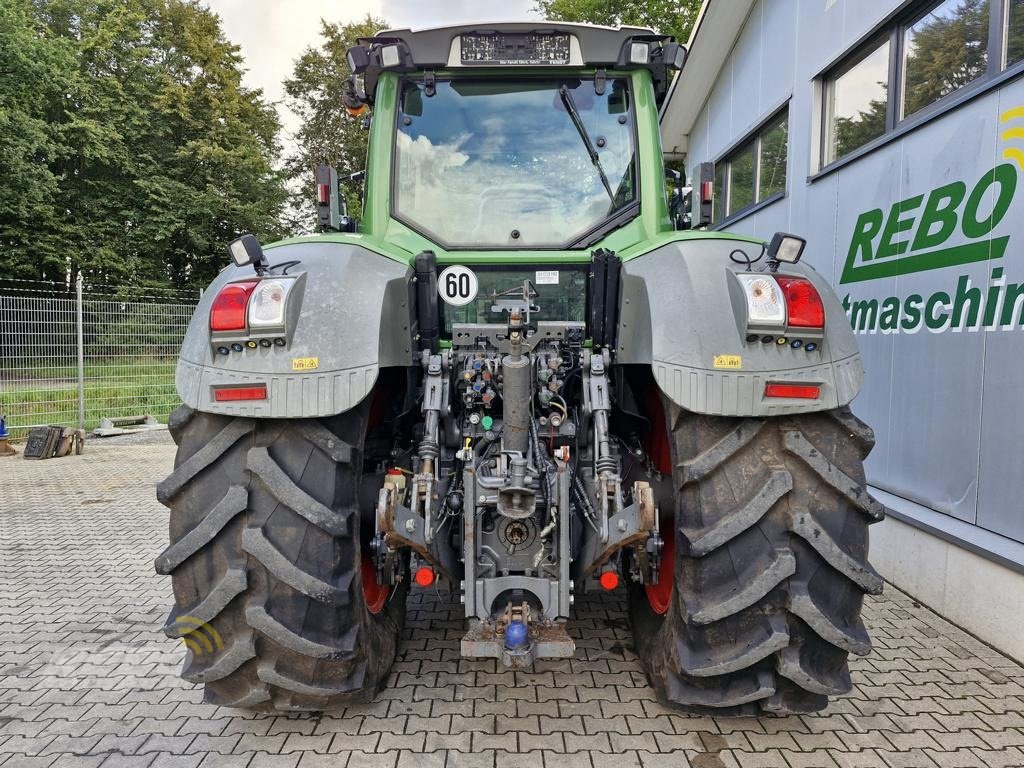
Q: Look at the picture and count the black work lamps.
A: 6